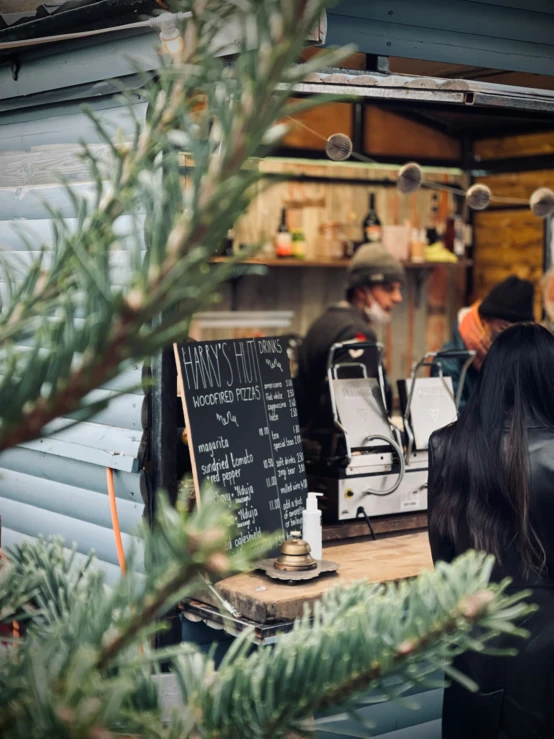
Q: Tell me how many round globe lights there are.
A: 4